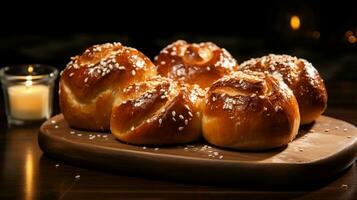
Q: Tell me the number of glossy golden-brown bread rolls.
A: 5